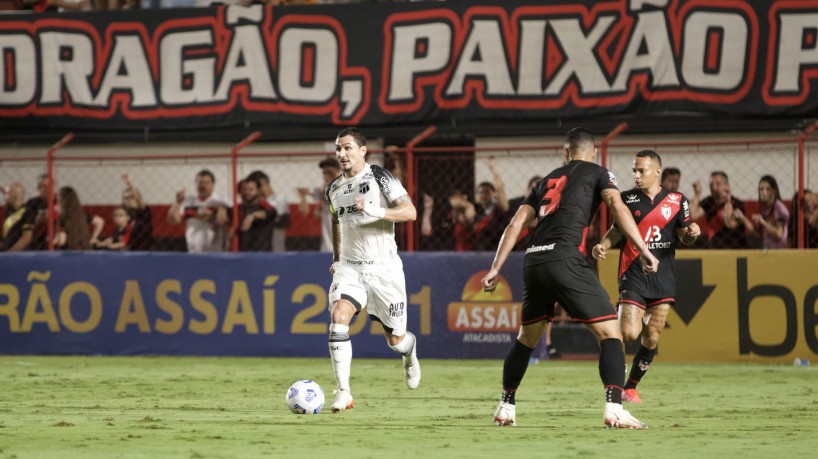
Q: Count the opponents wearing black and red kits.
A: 2